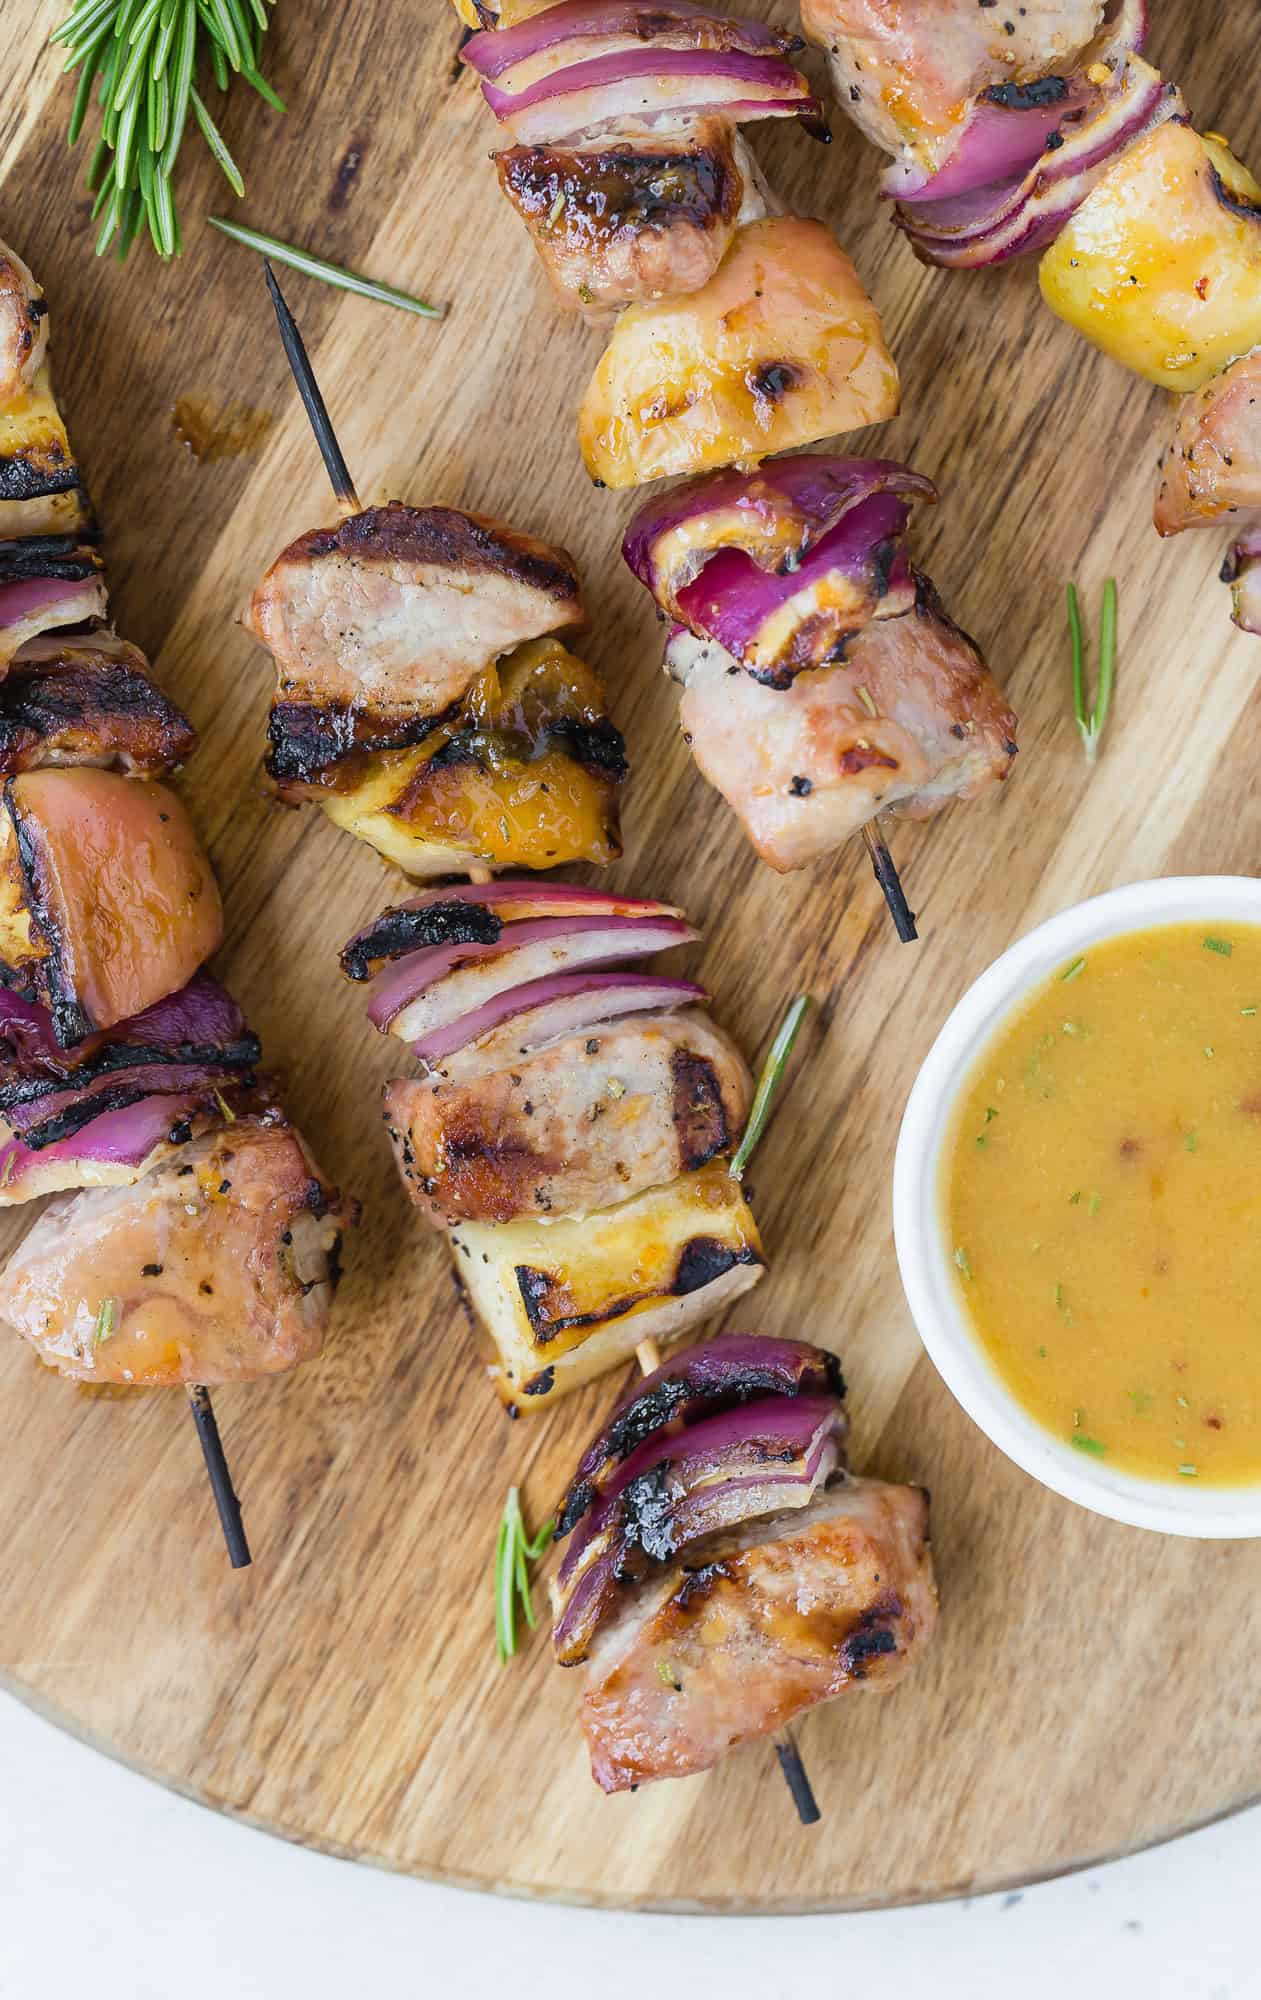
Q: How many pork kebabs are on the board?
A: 4